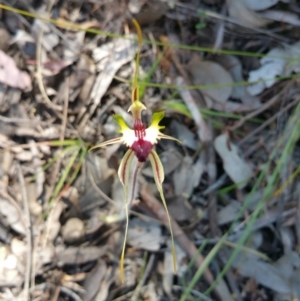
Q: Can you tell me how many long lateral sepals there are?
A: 2